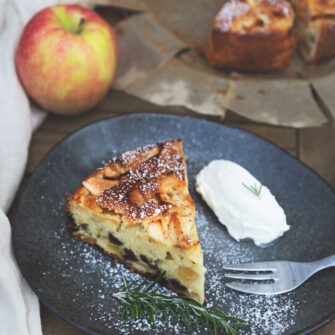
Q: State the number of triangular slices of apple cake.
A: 1